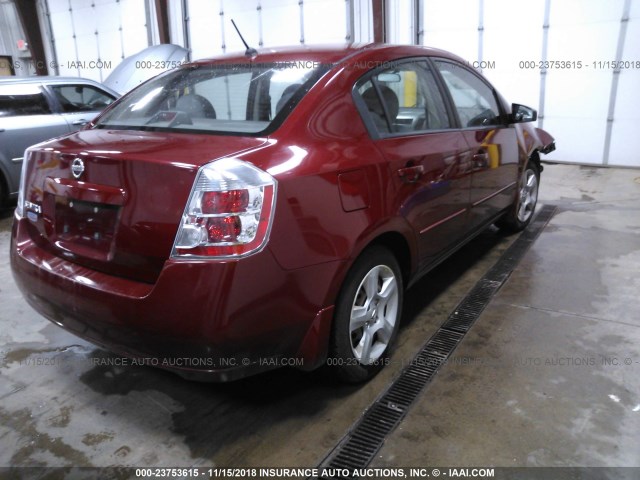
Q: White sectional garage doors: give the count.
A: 3